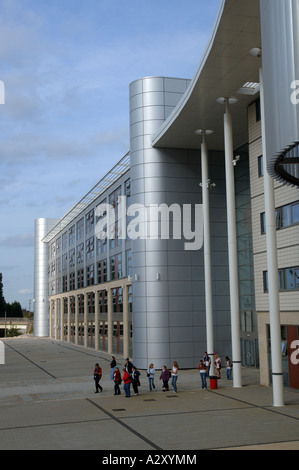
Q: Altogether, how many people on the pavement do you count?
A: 13